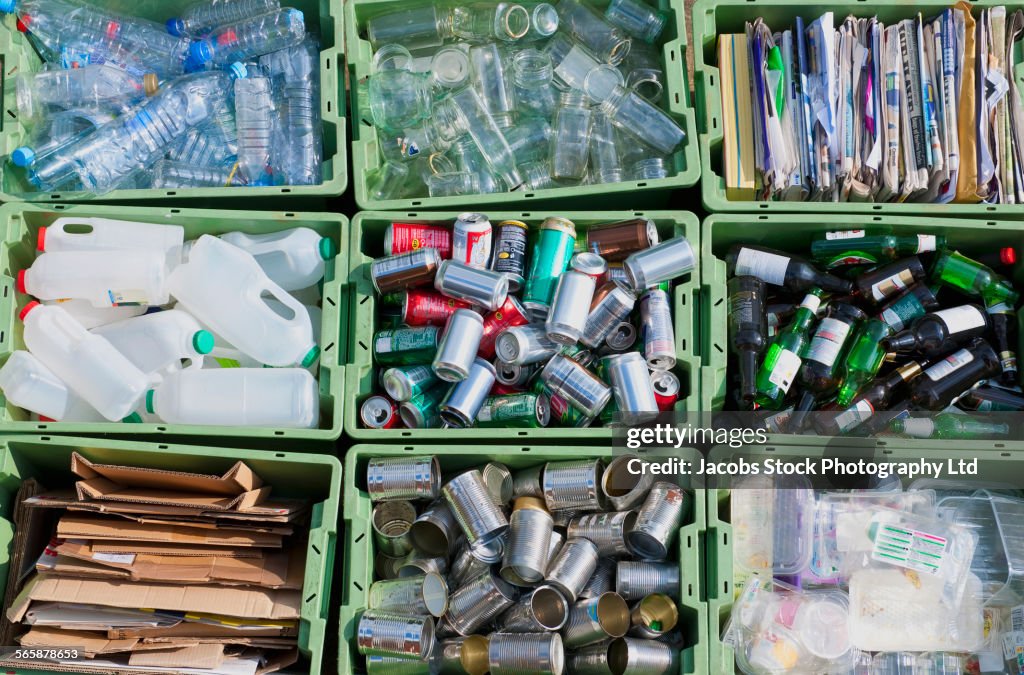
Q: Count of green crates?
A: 9